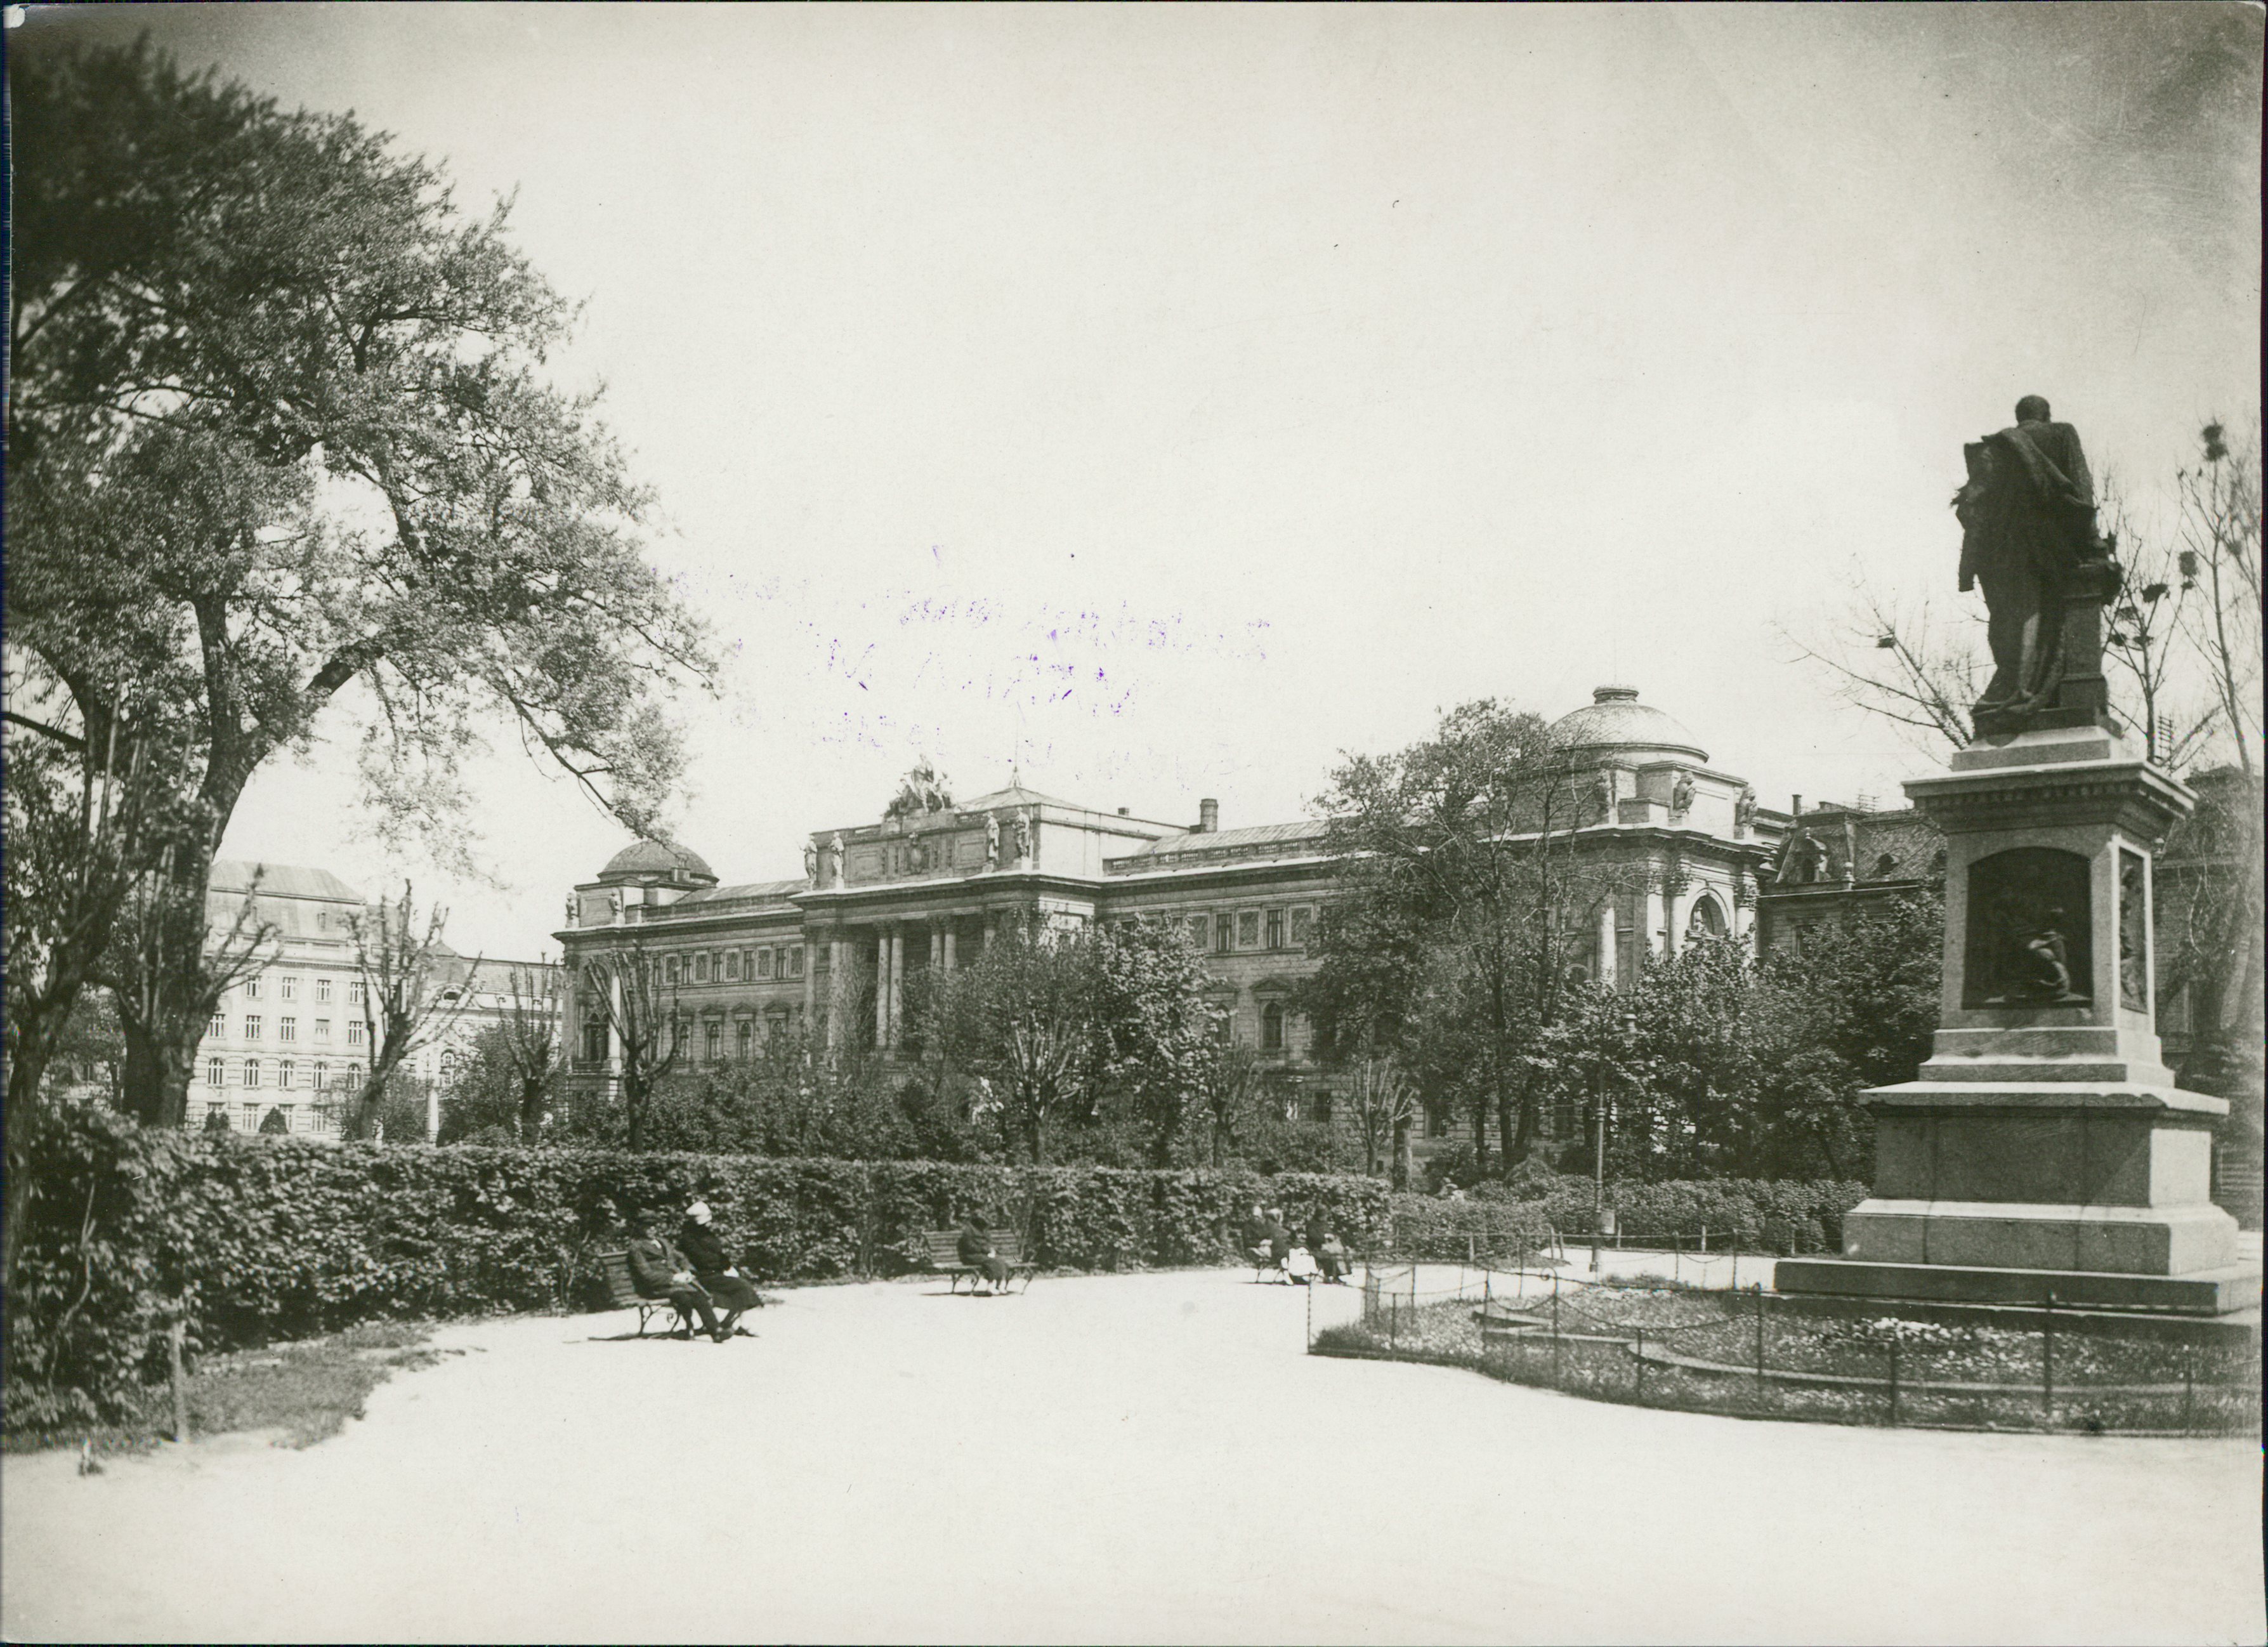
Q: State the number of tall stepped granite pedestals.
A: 1